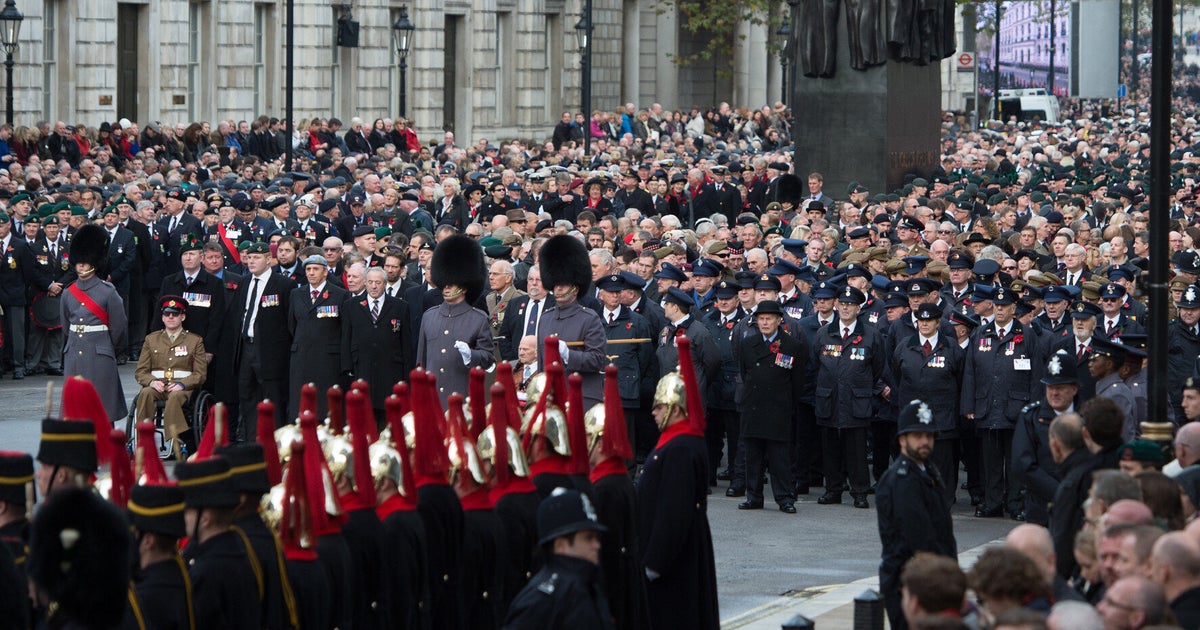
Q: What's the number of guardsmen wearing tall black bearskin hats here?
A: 5